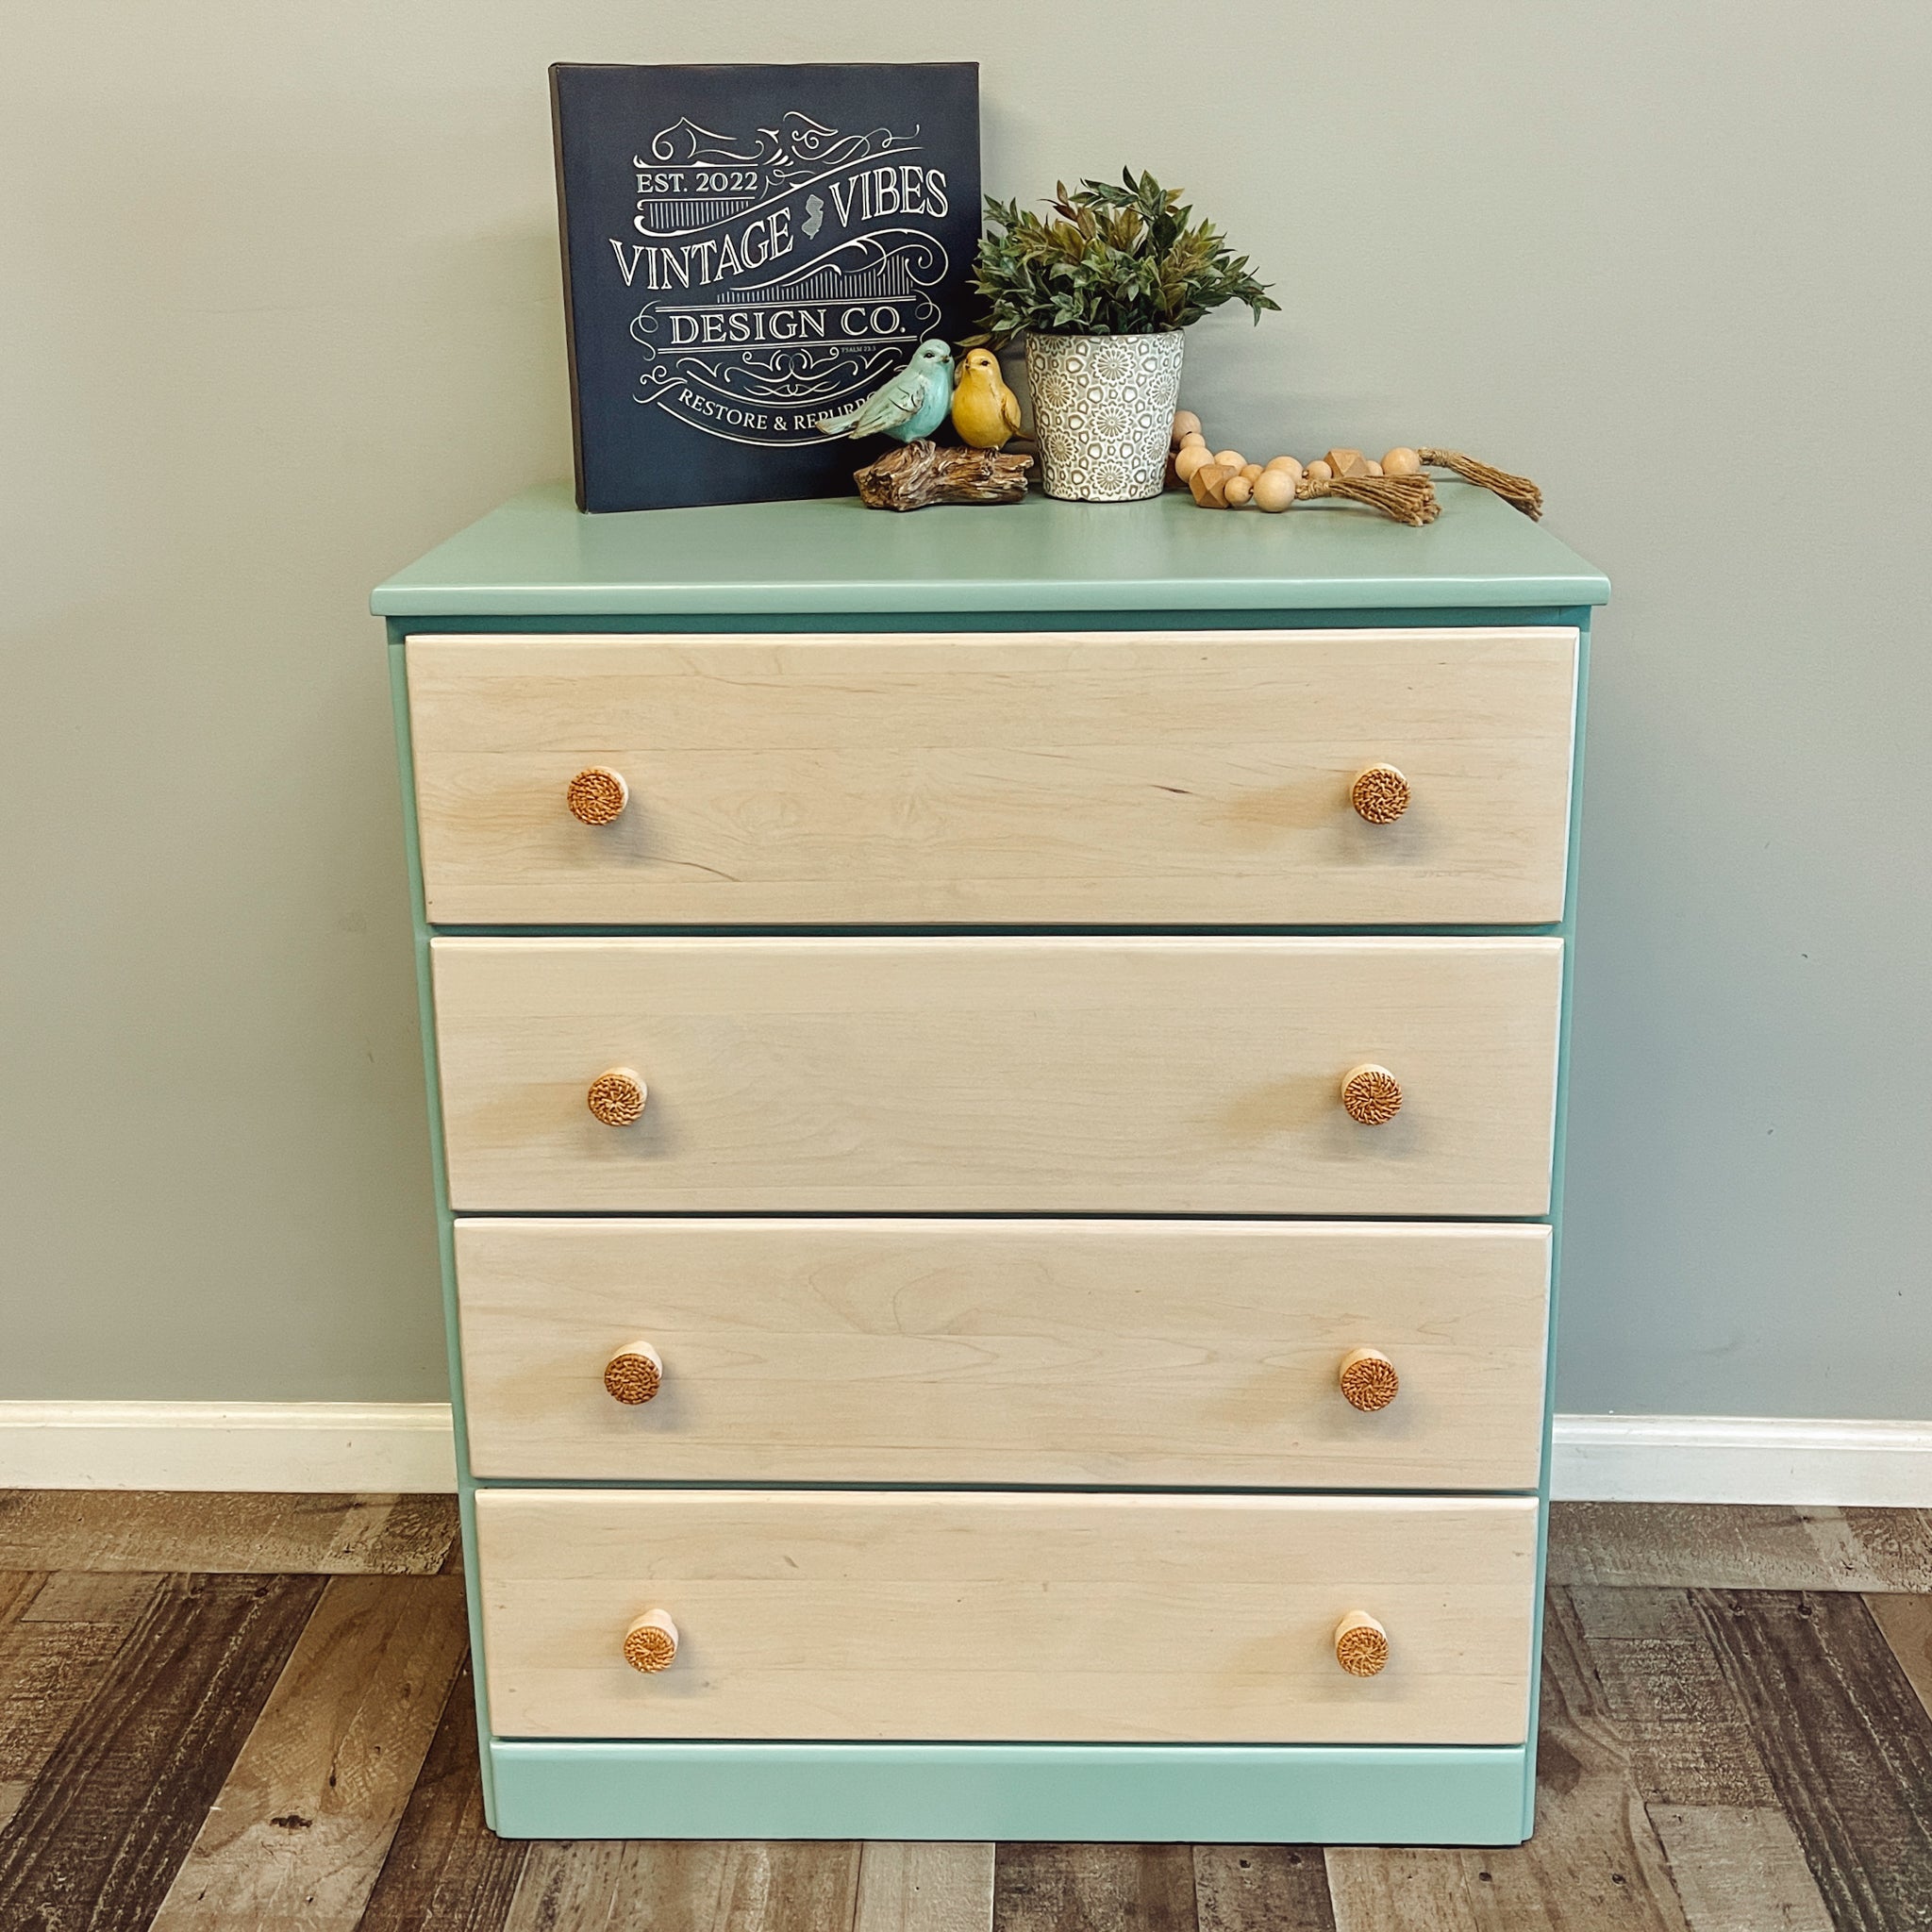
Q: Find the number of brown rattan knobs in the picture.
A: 8